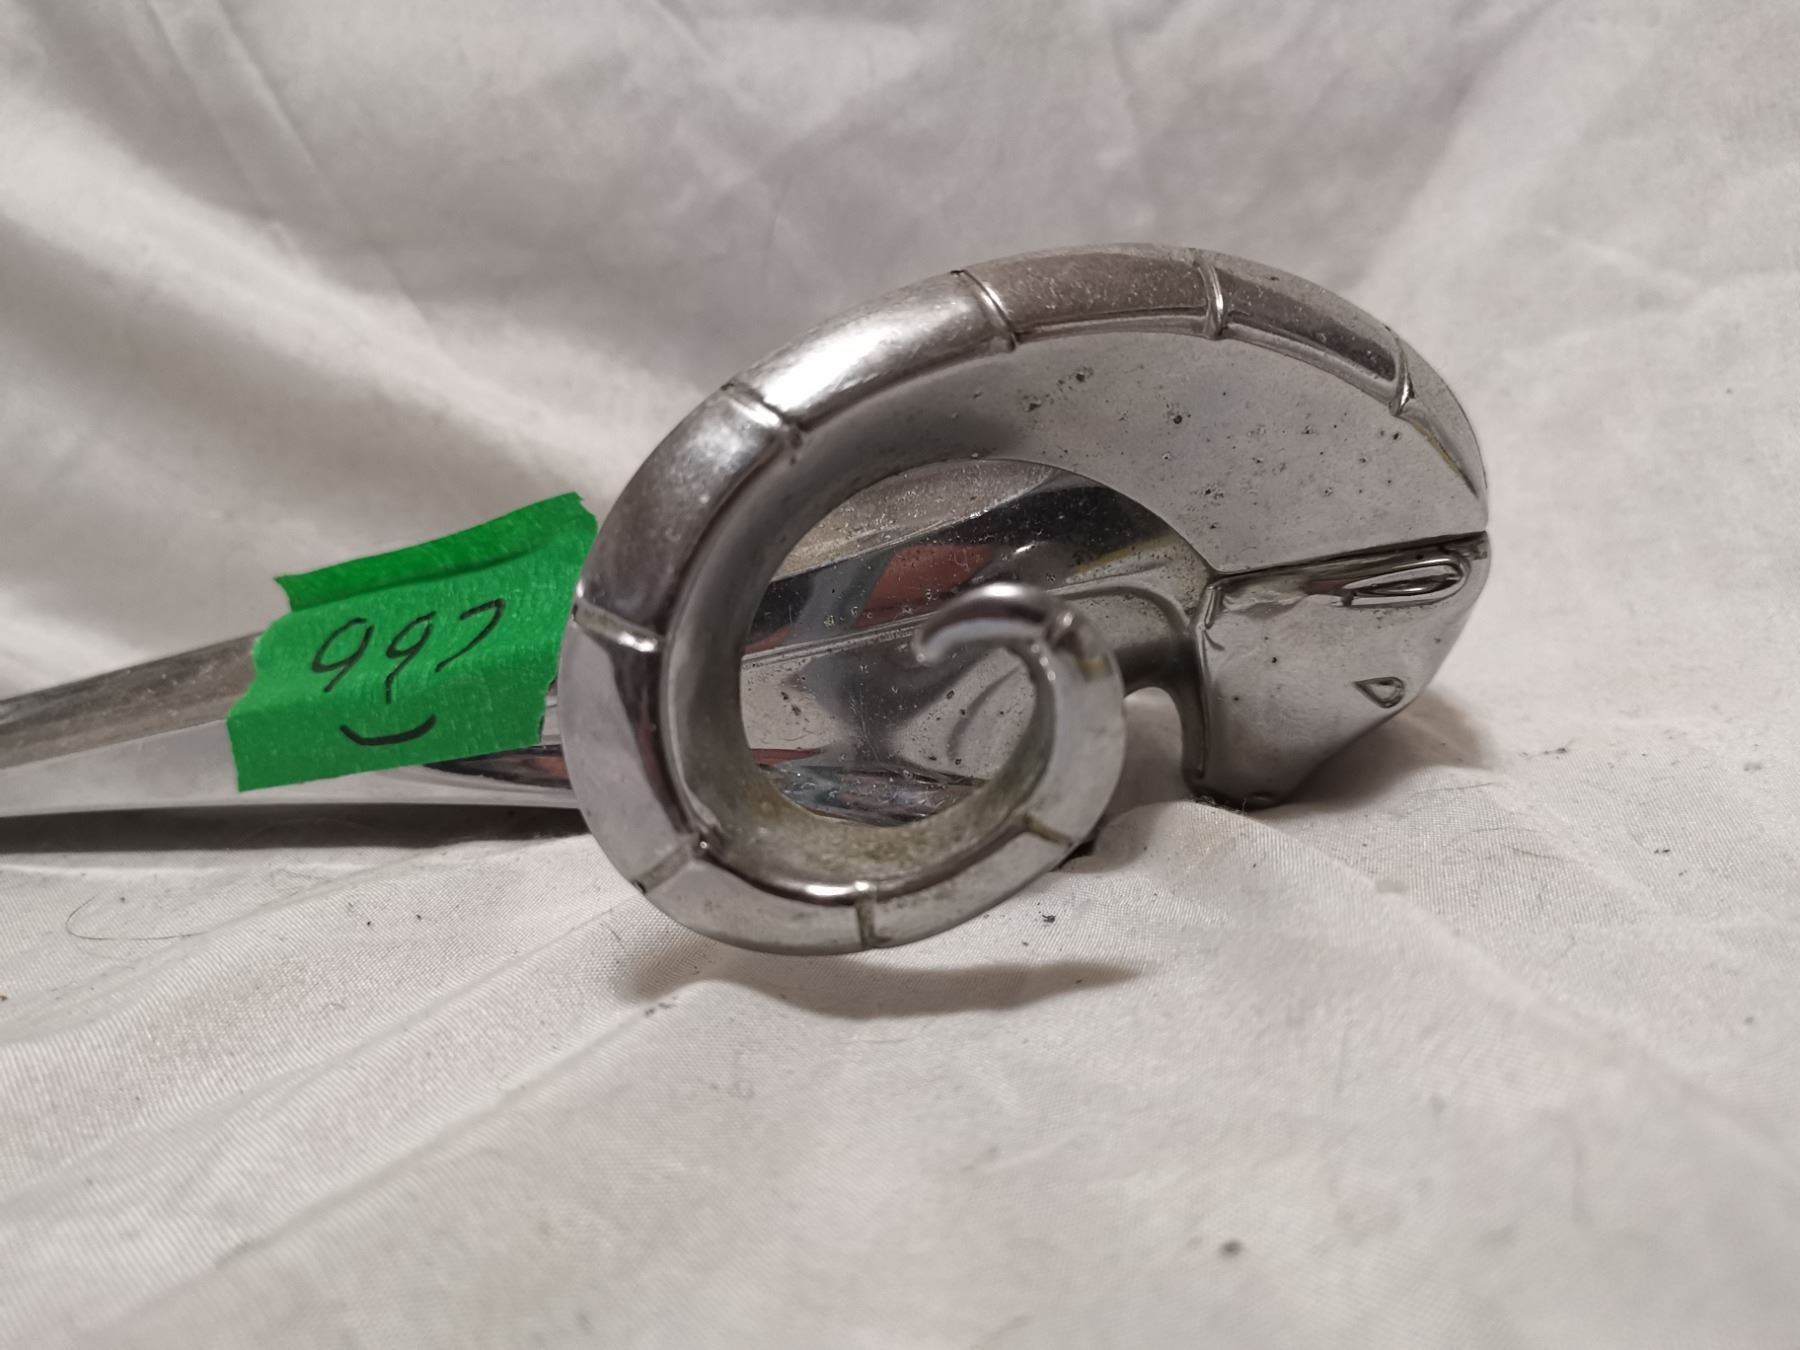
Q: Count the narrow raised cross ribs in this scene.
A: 9